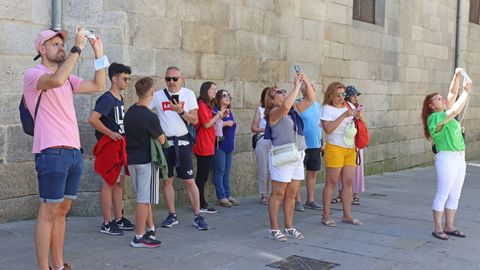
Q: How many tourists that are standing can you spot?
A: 12